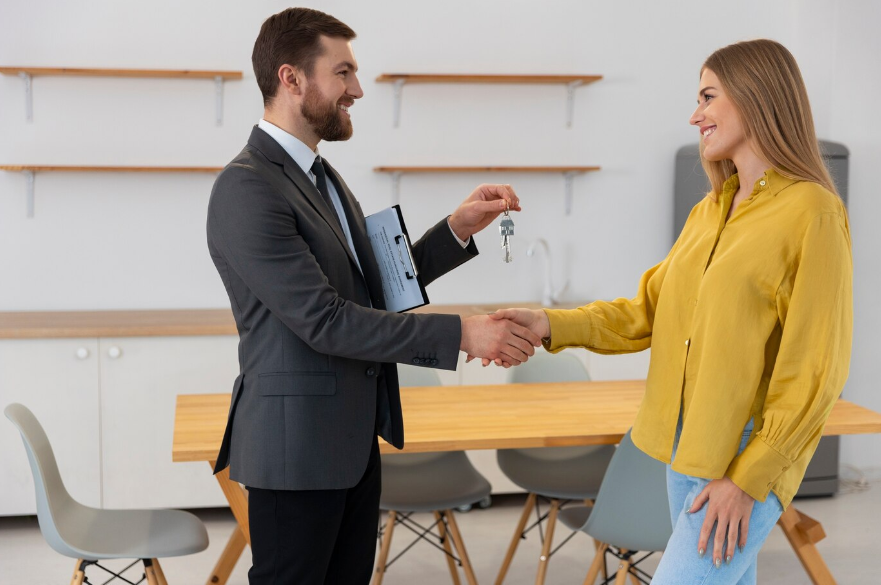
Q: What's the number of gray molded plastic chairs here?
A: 4